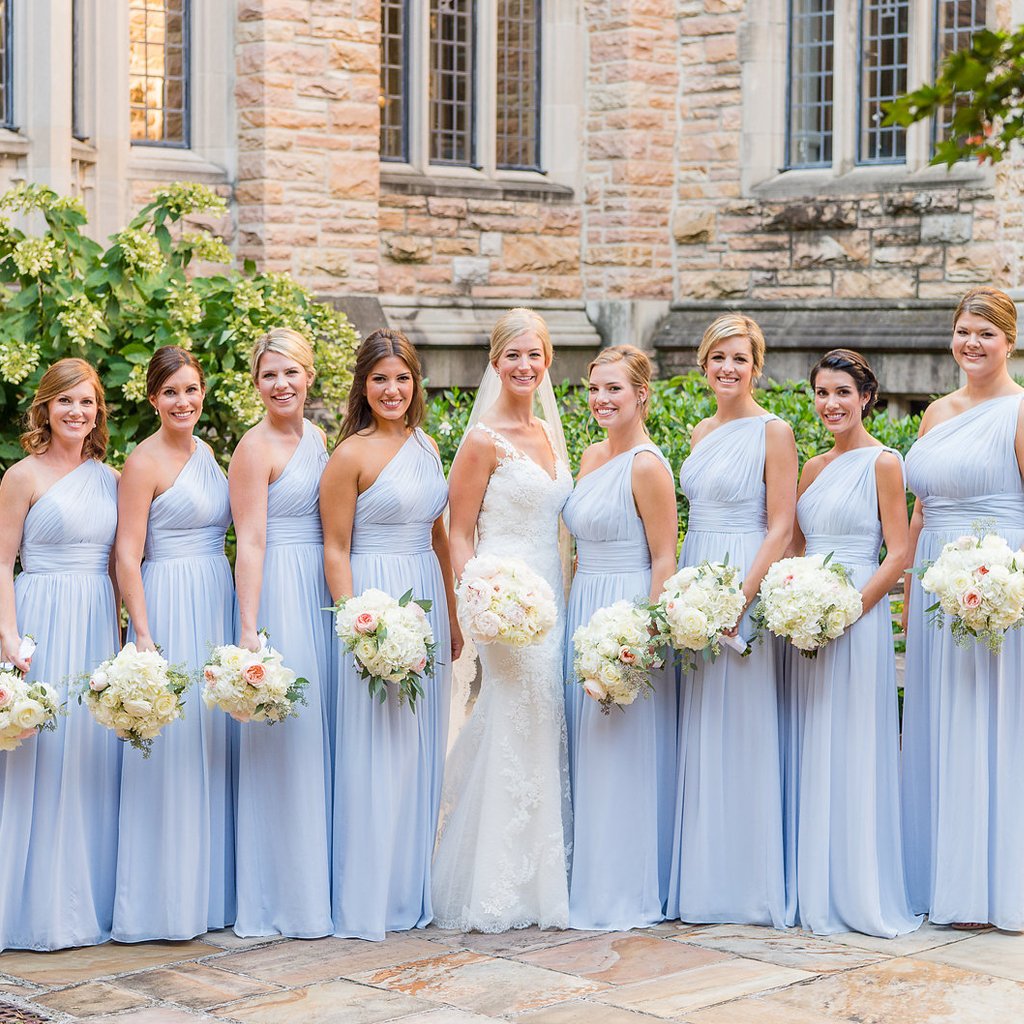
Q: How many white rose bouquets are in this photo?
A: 9